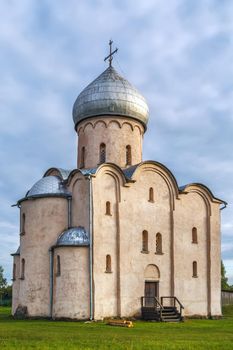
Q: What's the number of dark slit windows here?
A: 14